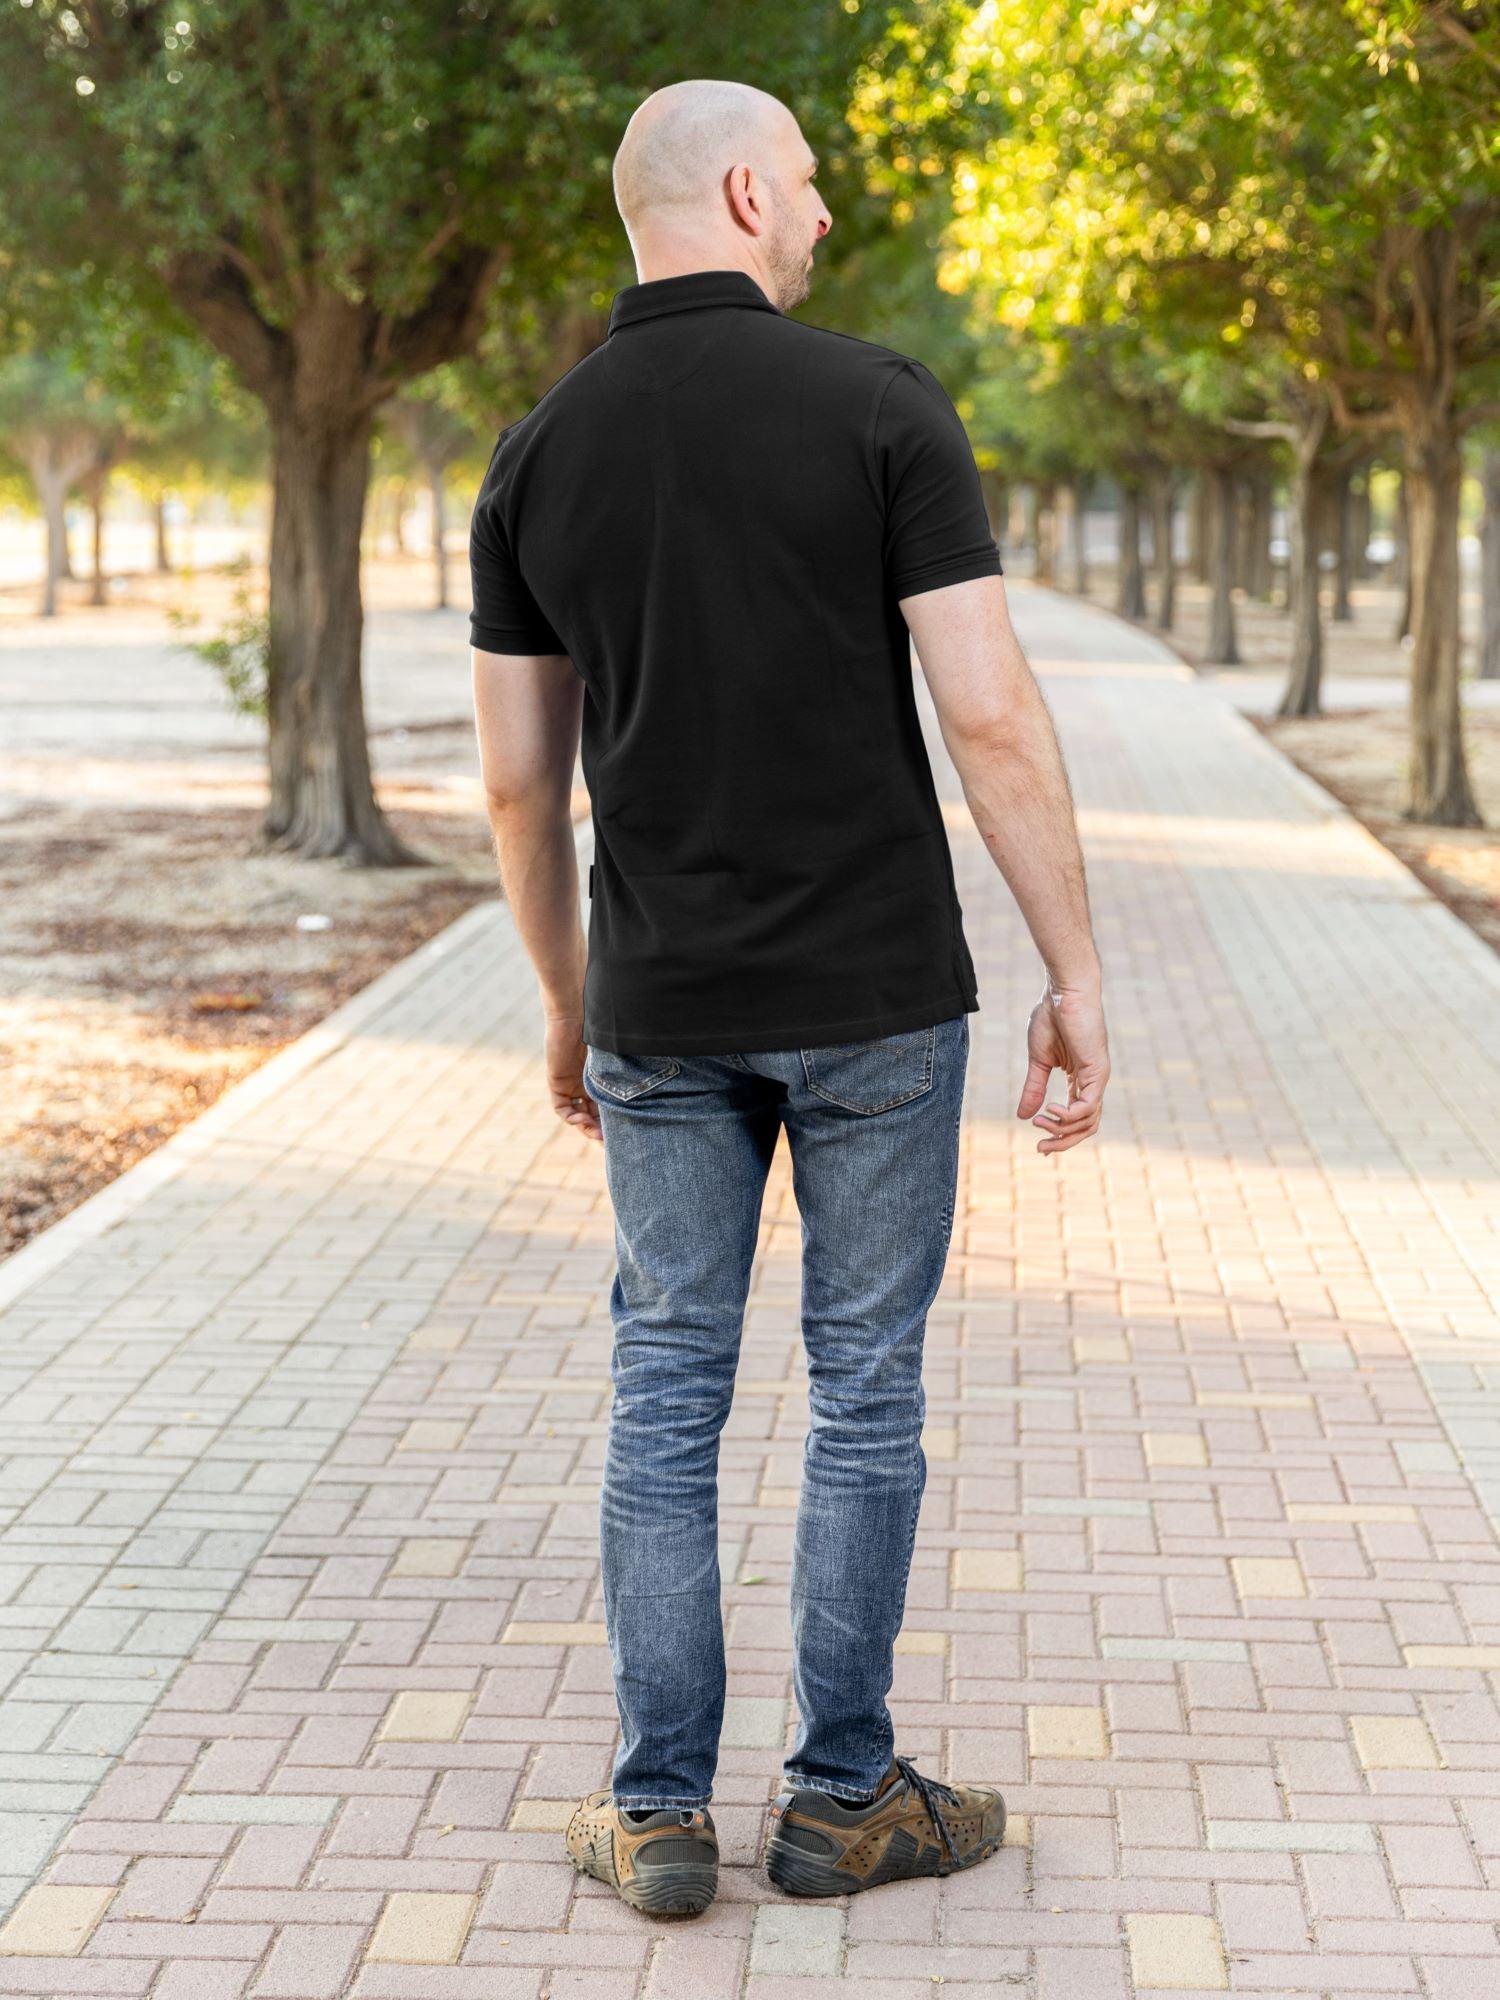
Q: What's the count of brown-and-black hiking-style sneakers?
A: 2